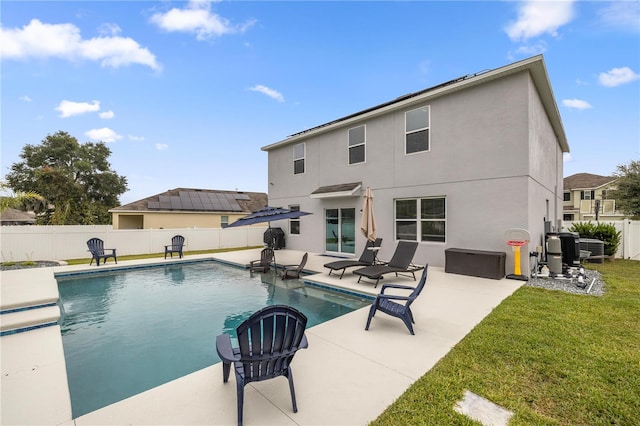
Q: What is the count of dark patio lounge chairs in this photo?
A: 2